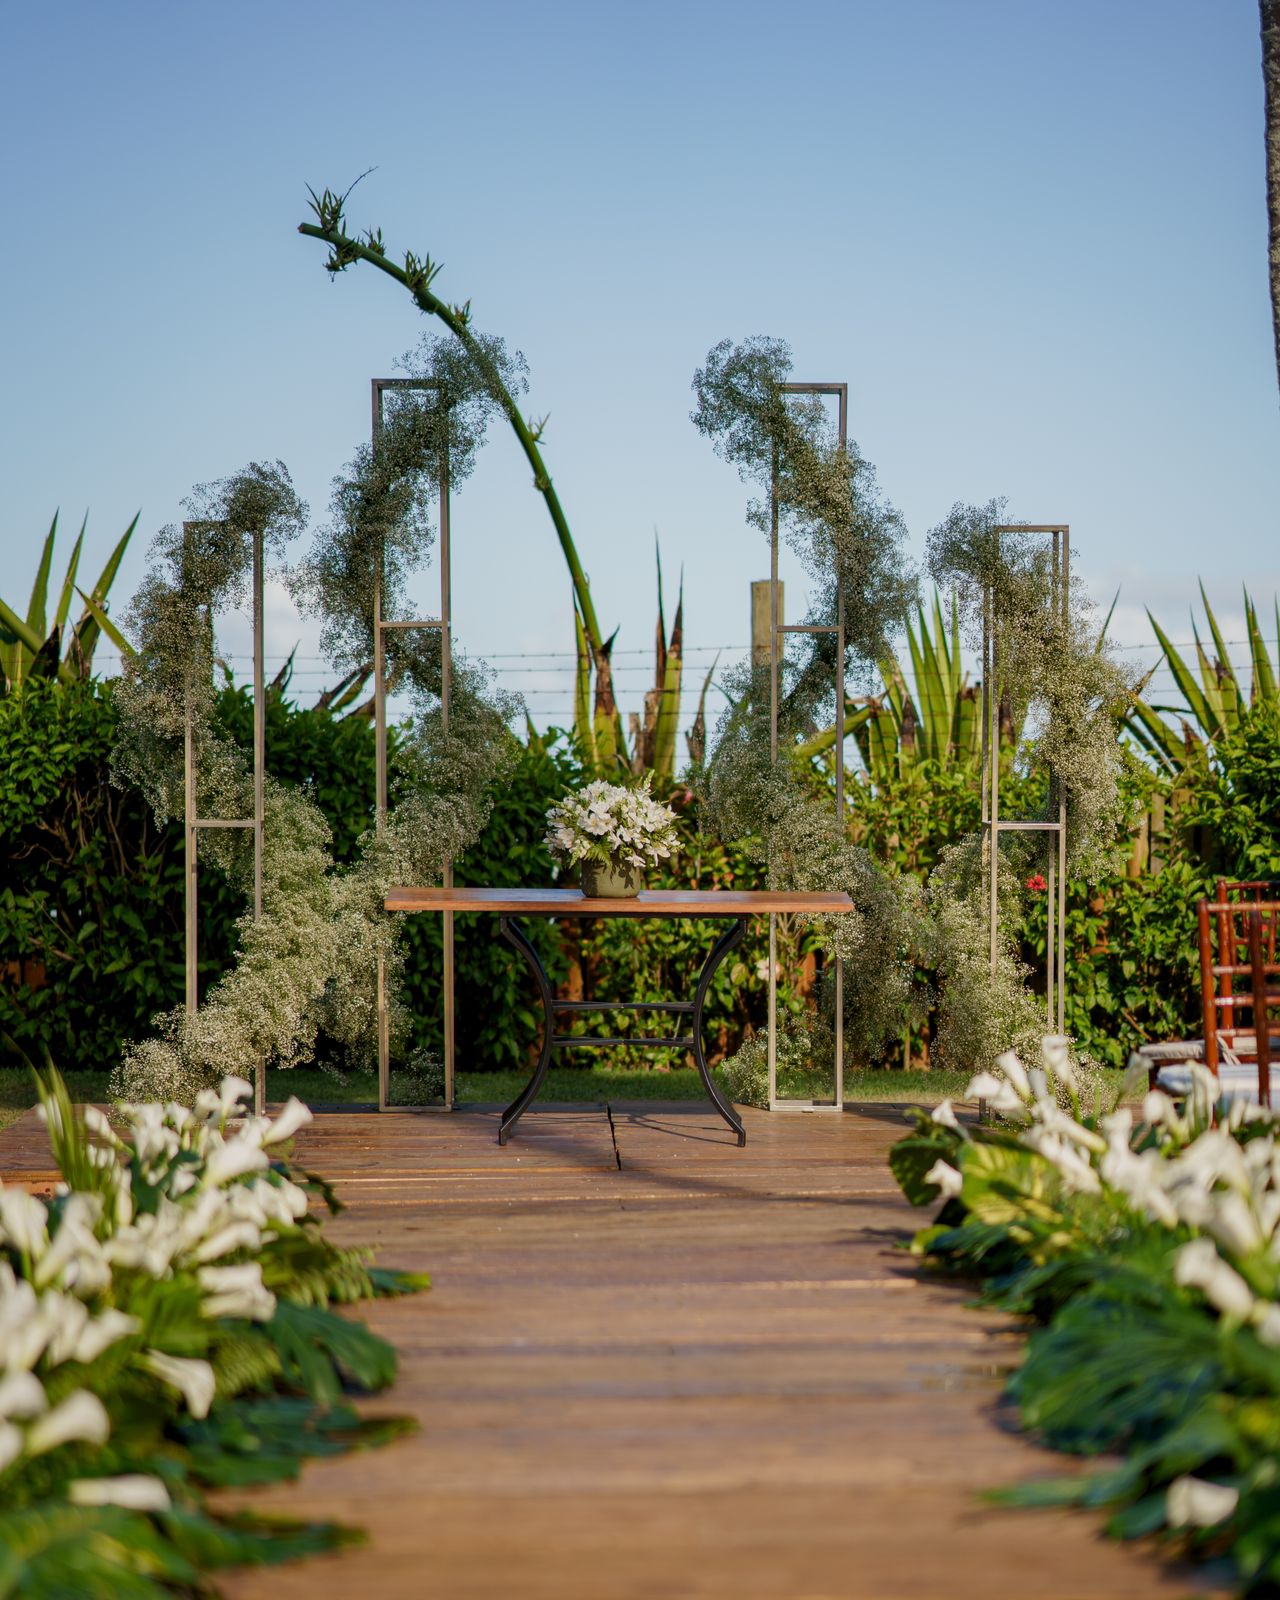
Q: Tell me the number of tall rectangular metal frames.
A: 4